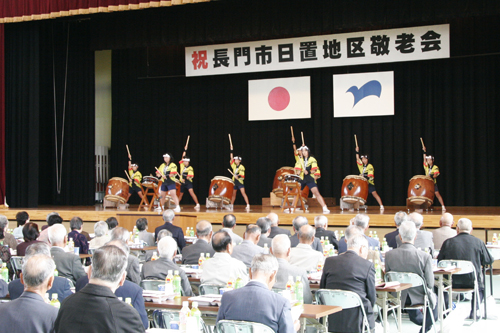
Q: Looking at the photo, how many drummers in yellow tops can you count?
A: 8